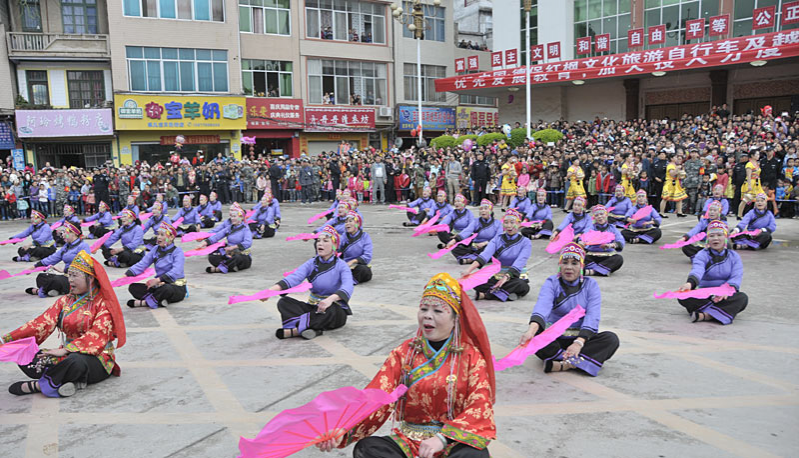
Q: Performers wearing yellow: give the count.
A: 5